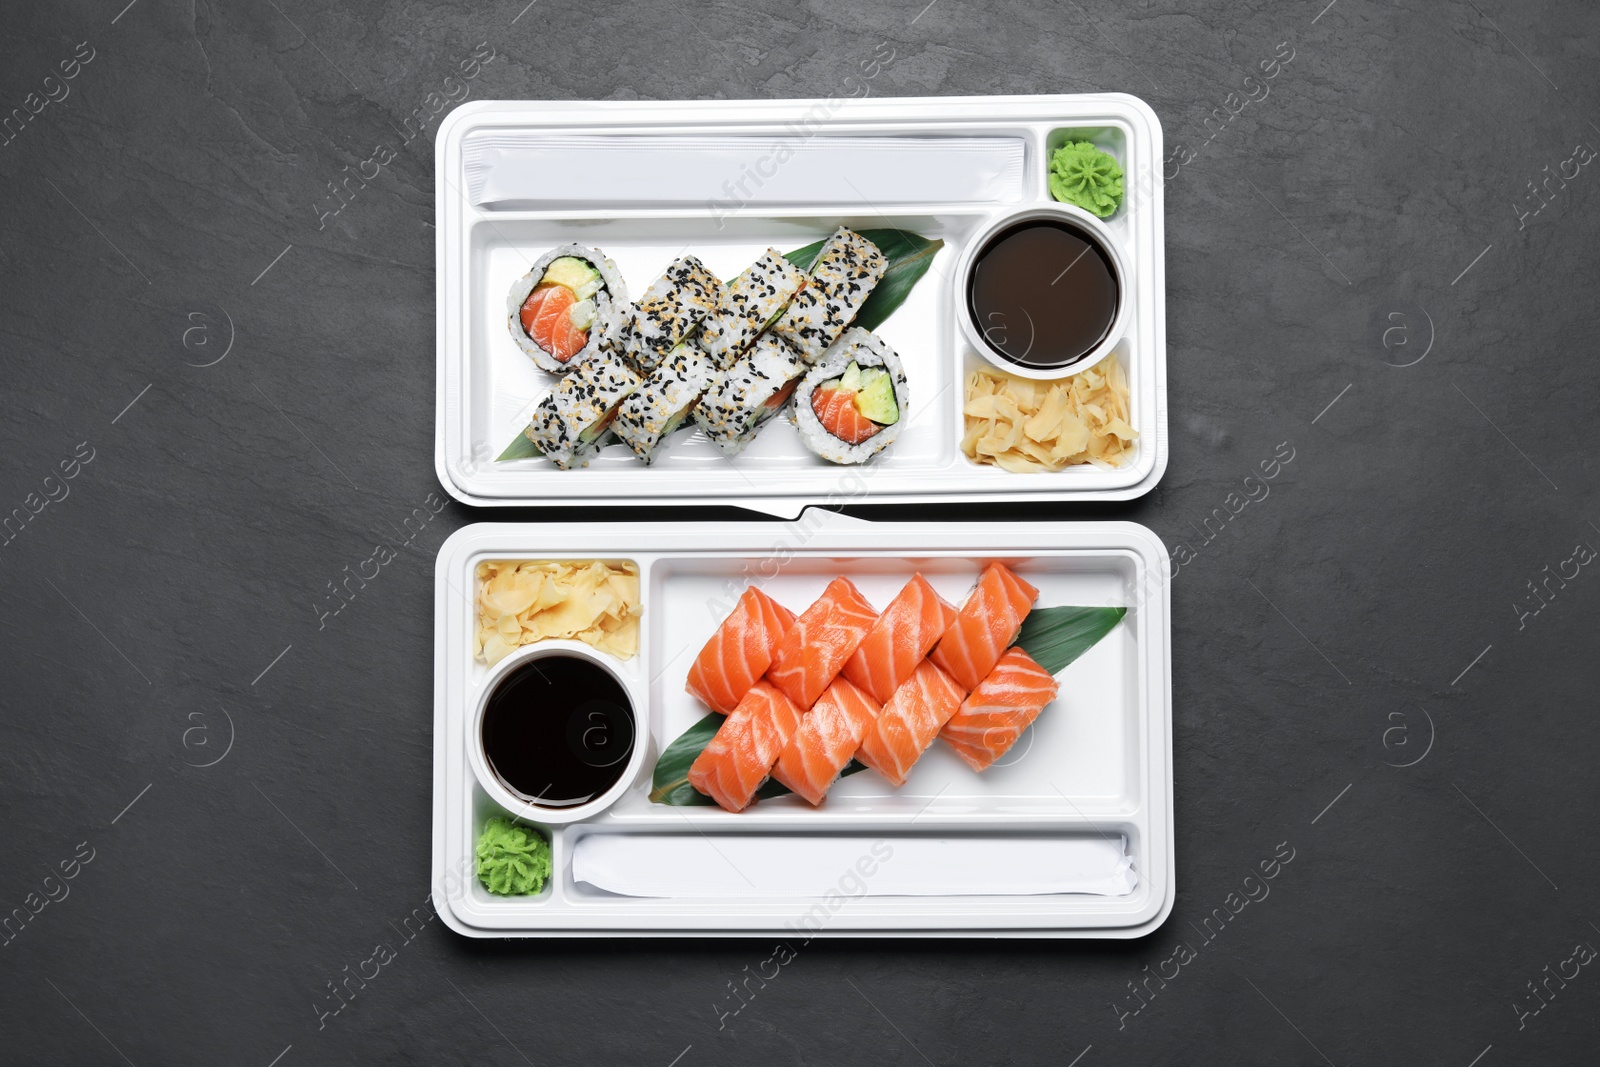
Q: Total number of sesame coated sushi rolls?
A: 8